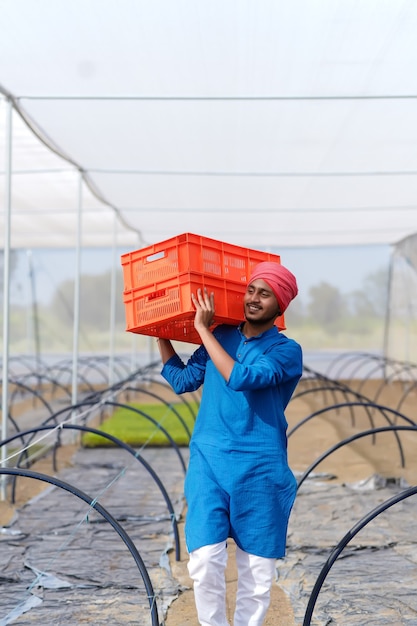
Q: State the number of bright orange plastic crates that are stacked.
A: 2